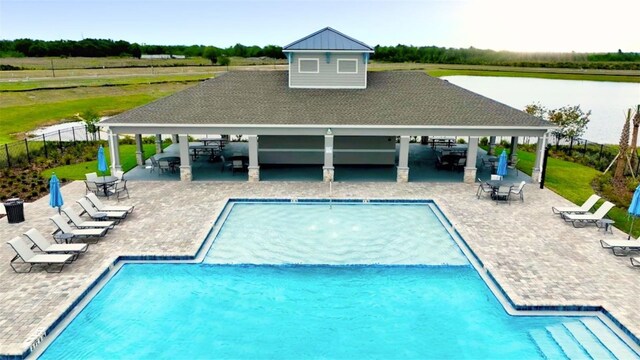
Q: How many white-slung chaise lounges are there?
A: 10